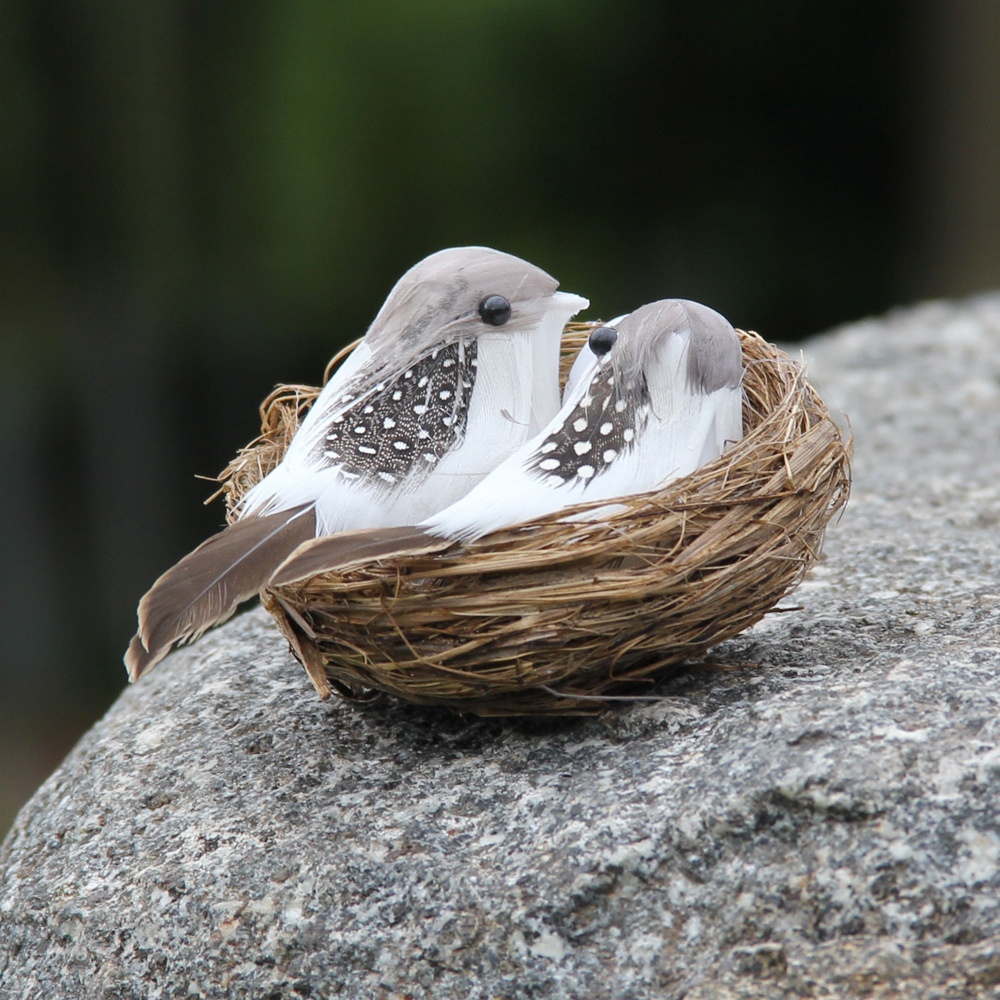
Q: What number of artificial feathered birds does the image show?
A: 2